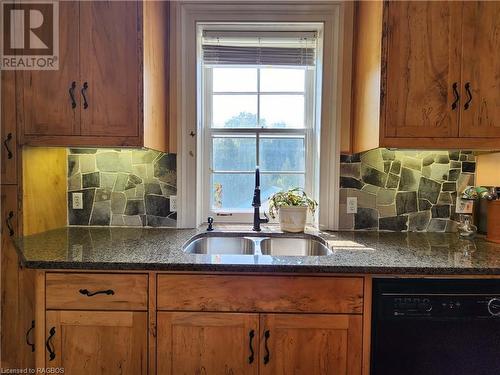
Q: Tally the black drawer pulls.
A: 11